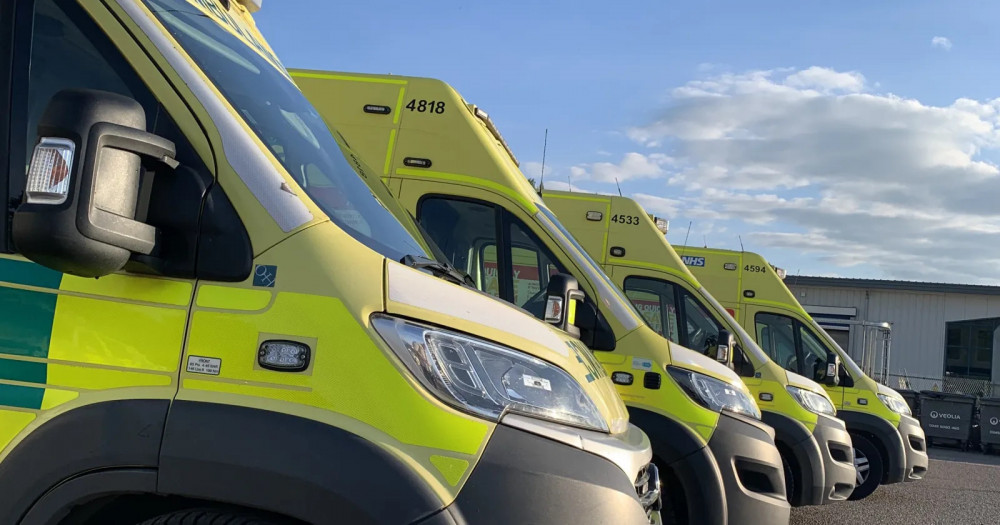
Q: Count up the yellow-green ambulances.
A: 4